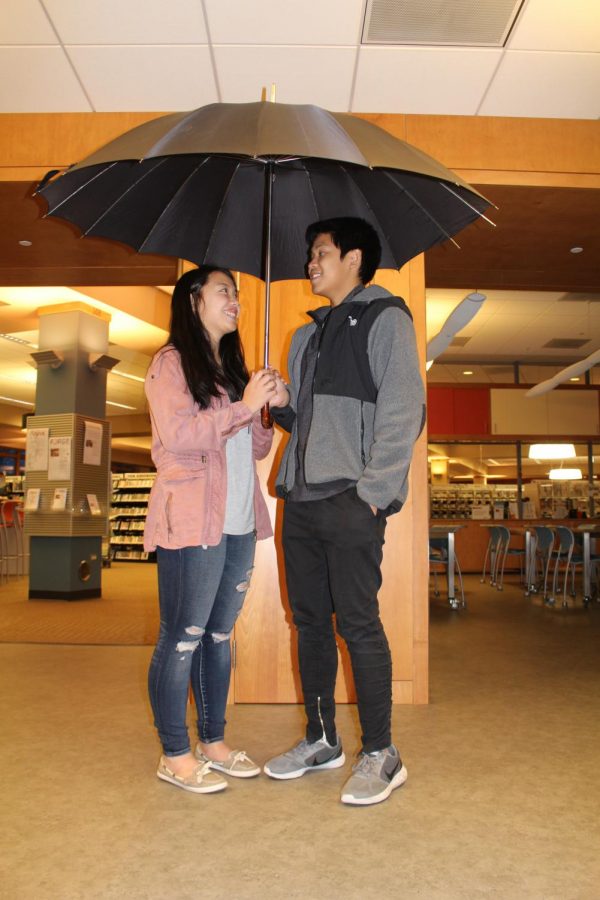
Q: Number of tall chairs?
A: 2